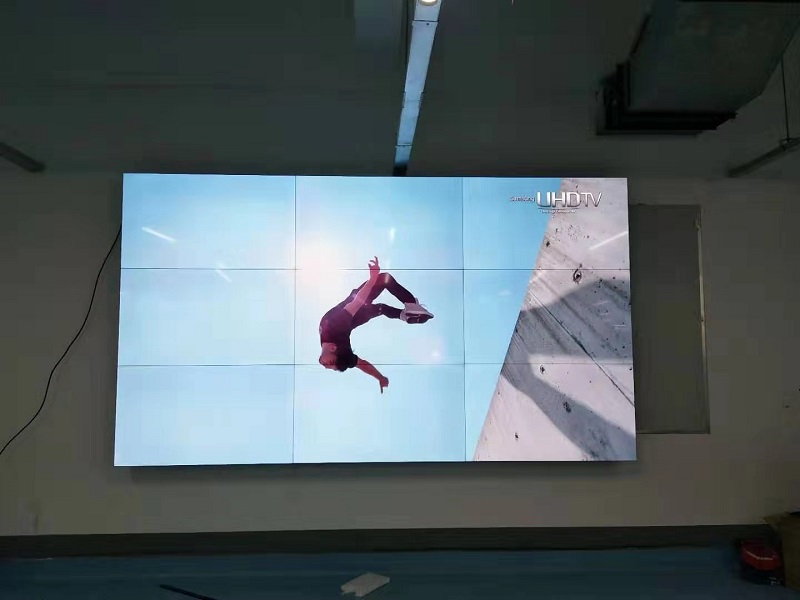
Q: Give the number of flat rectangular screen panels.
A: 9